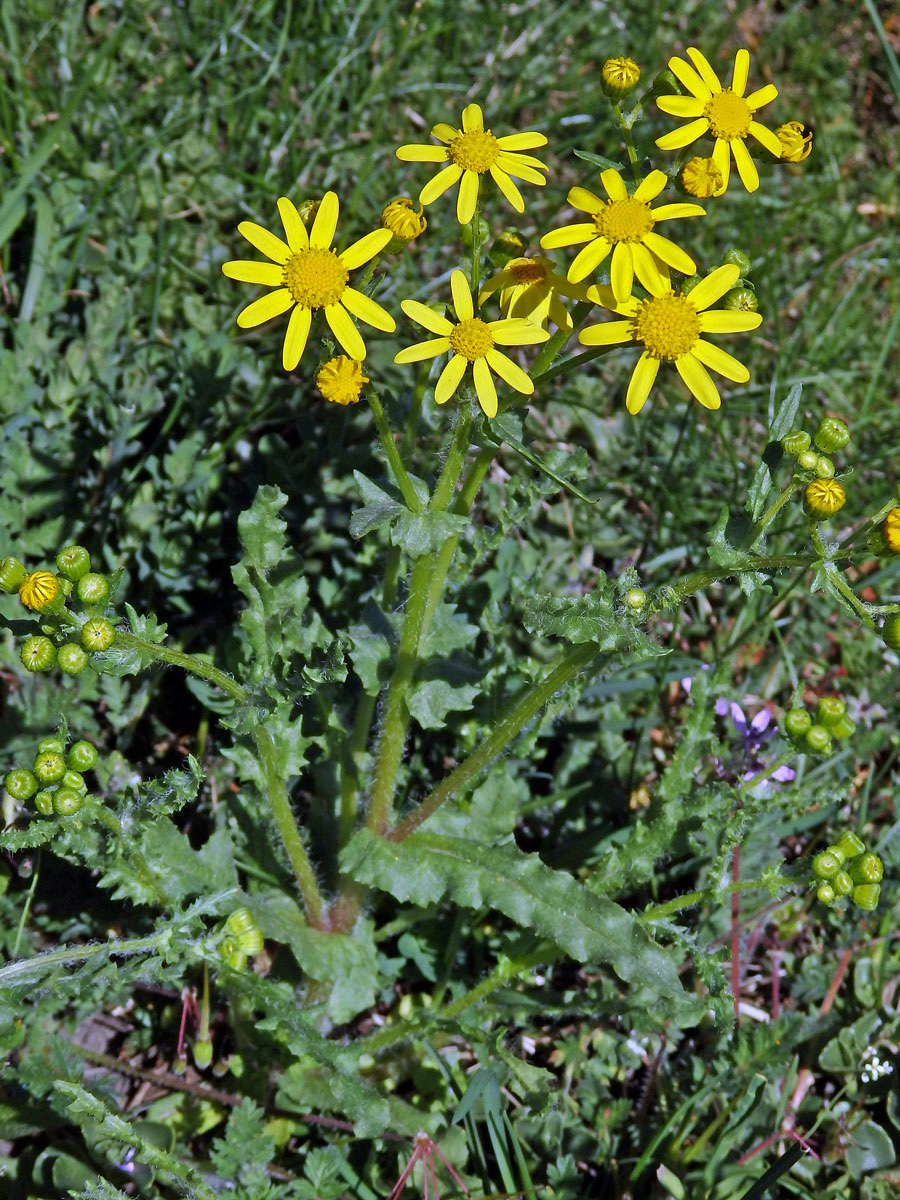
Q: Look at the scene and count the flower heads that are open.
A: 7